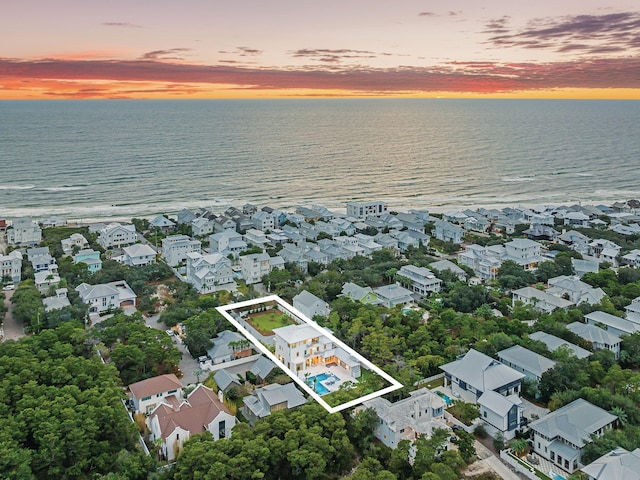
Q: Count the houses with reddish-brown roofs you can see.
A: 2